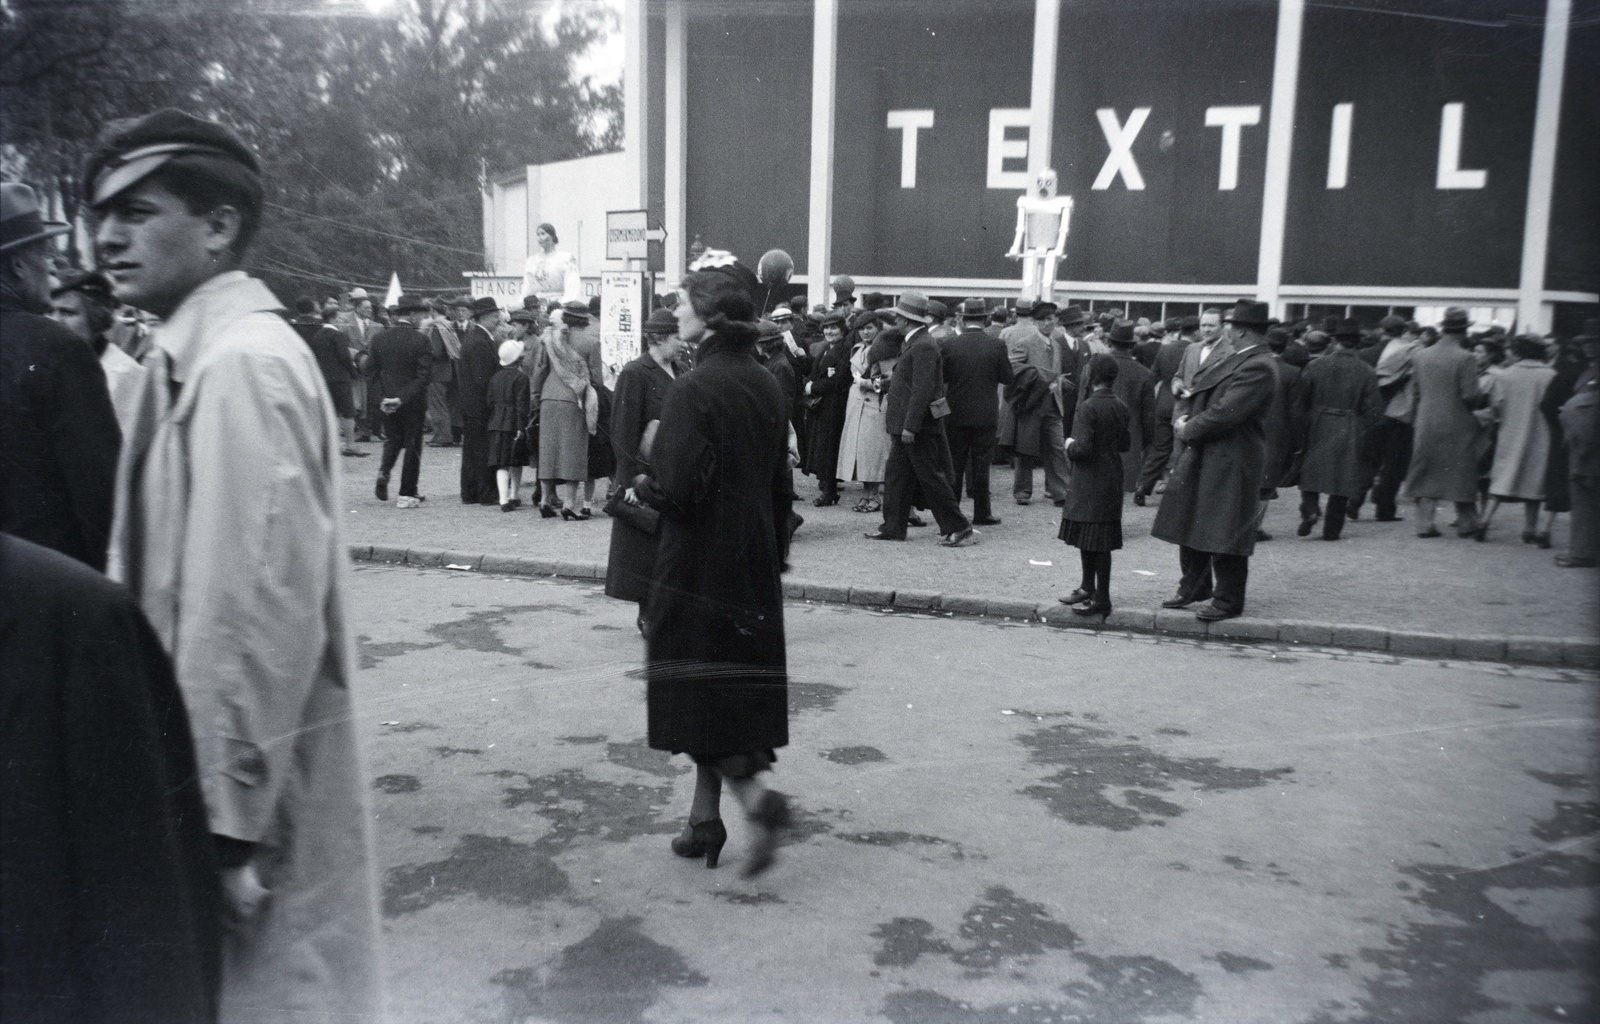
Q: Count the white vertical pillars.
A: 6